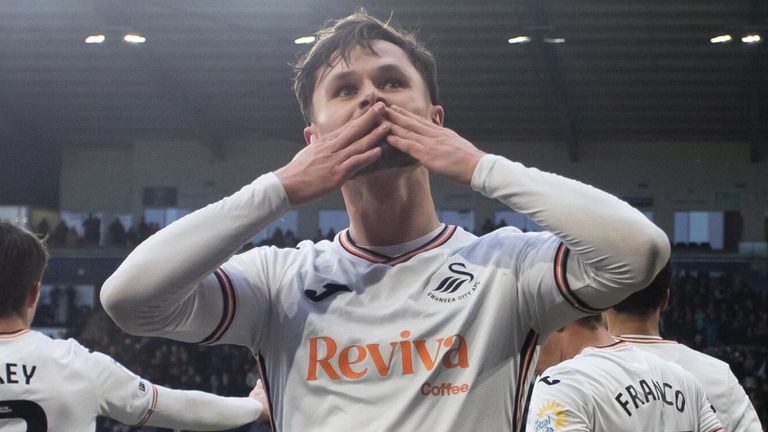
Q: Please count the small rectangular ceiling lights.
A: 7